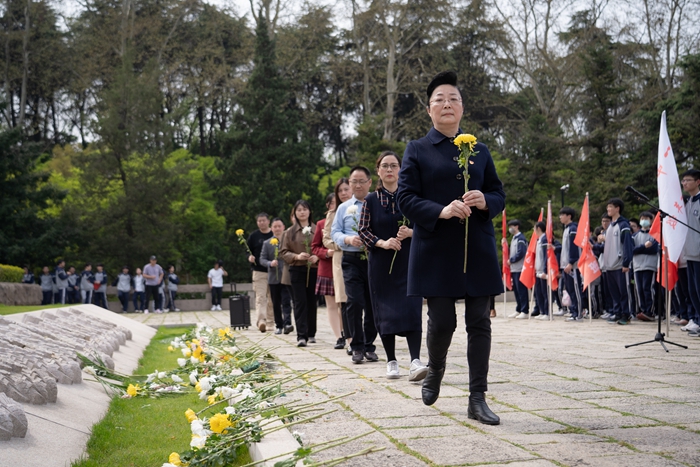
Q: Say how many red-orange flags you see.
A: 5